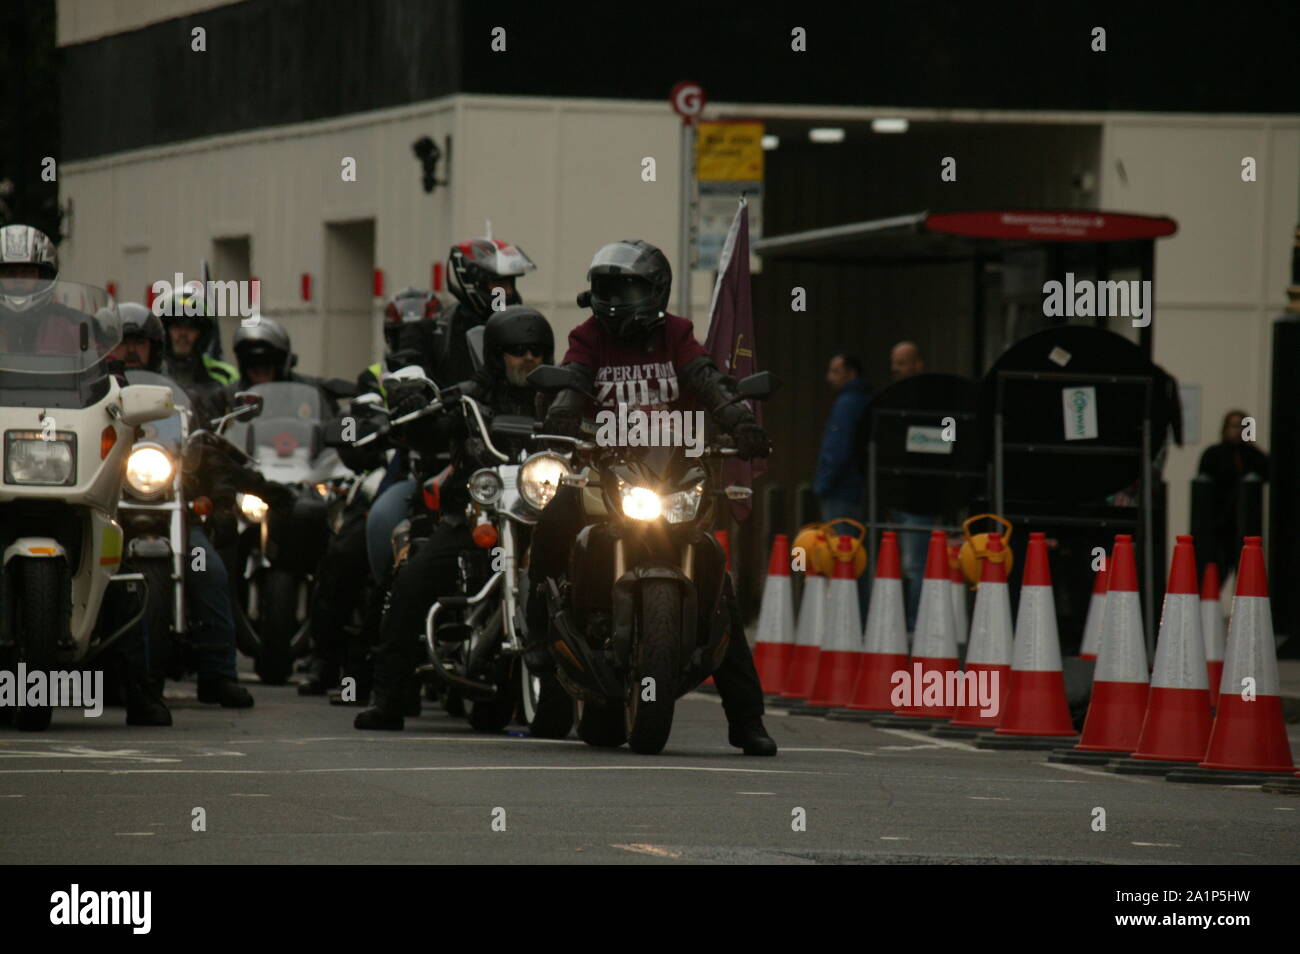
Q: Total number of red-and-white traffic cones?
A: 14